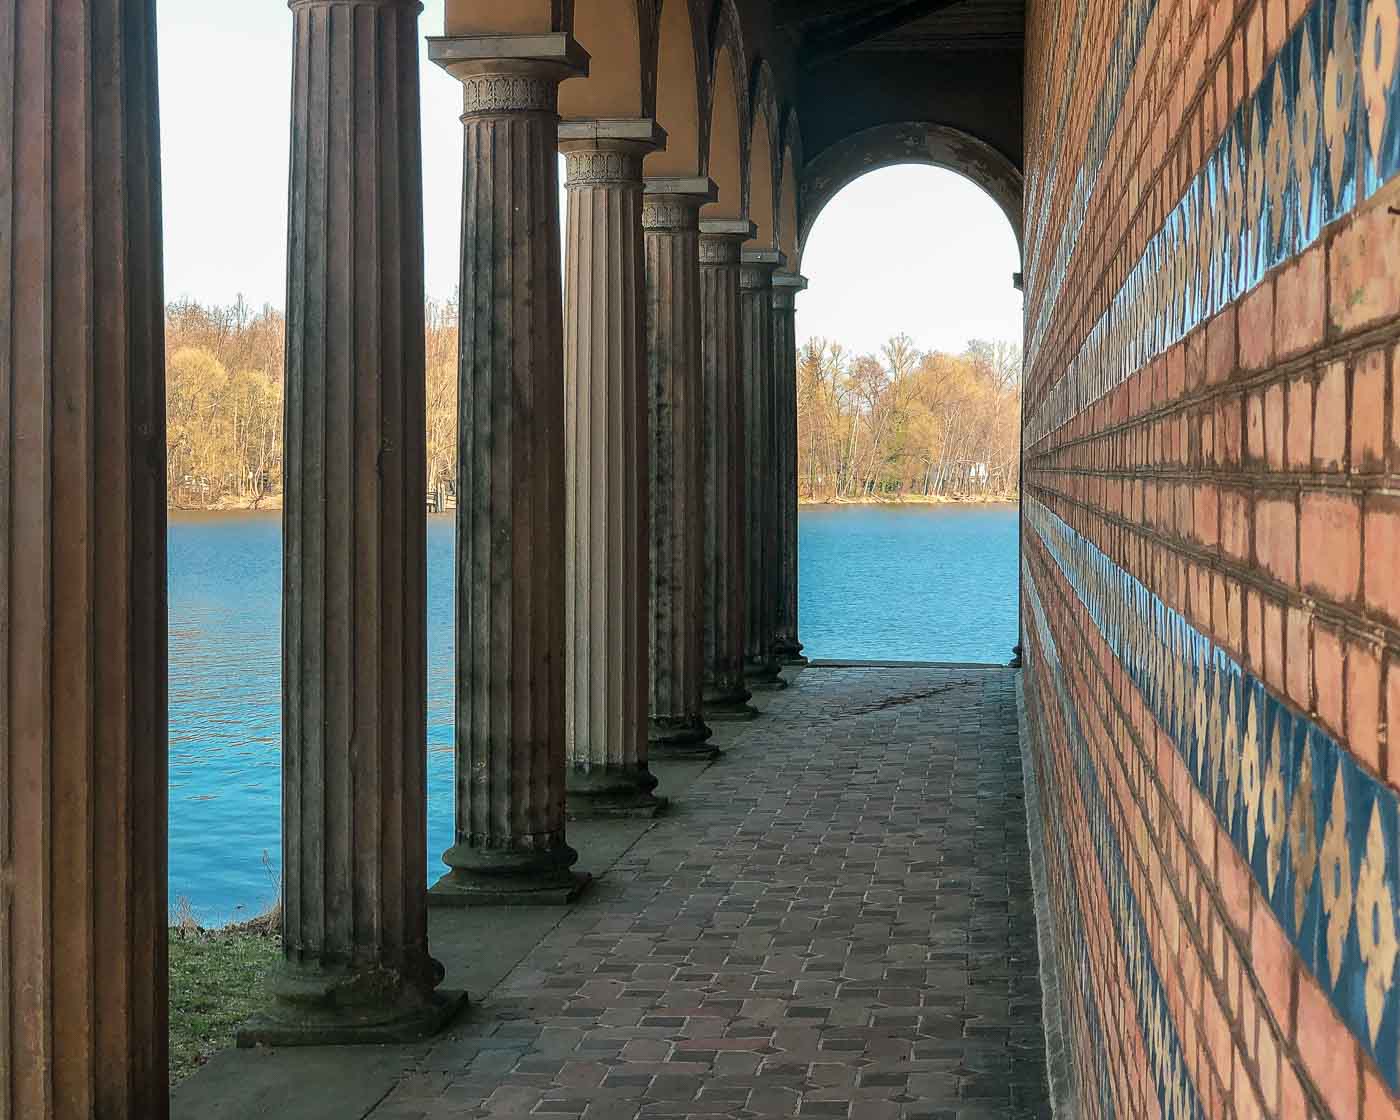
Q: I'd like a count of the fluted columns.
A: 8